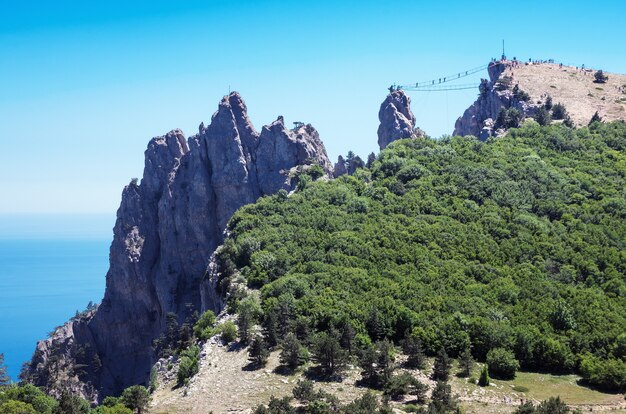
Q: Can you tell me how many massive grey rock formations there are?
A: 3